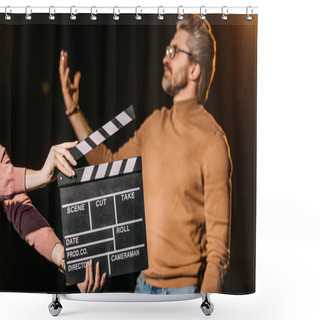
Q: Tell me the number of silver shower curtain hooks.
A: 12